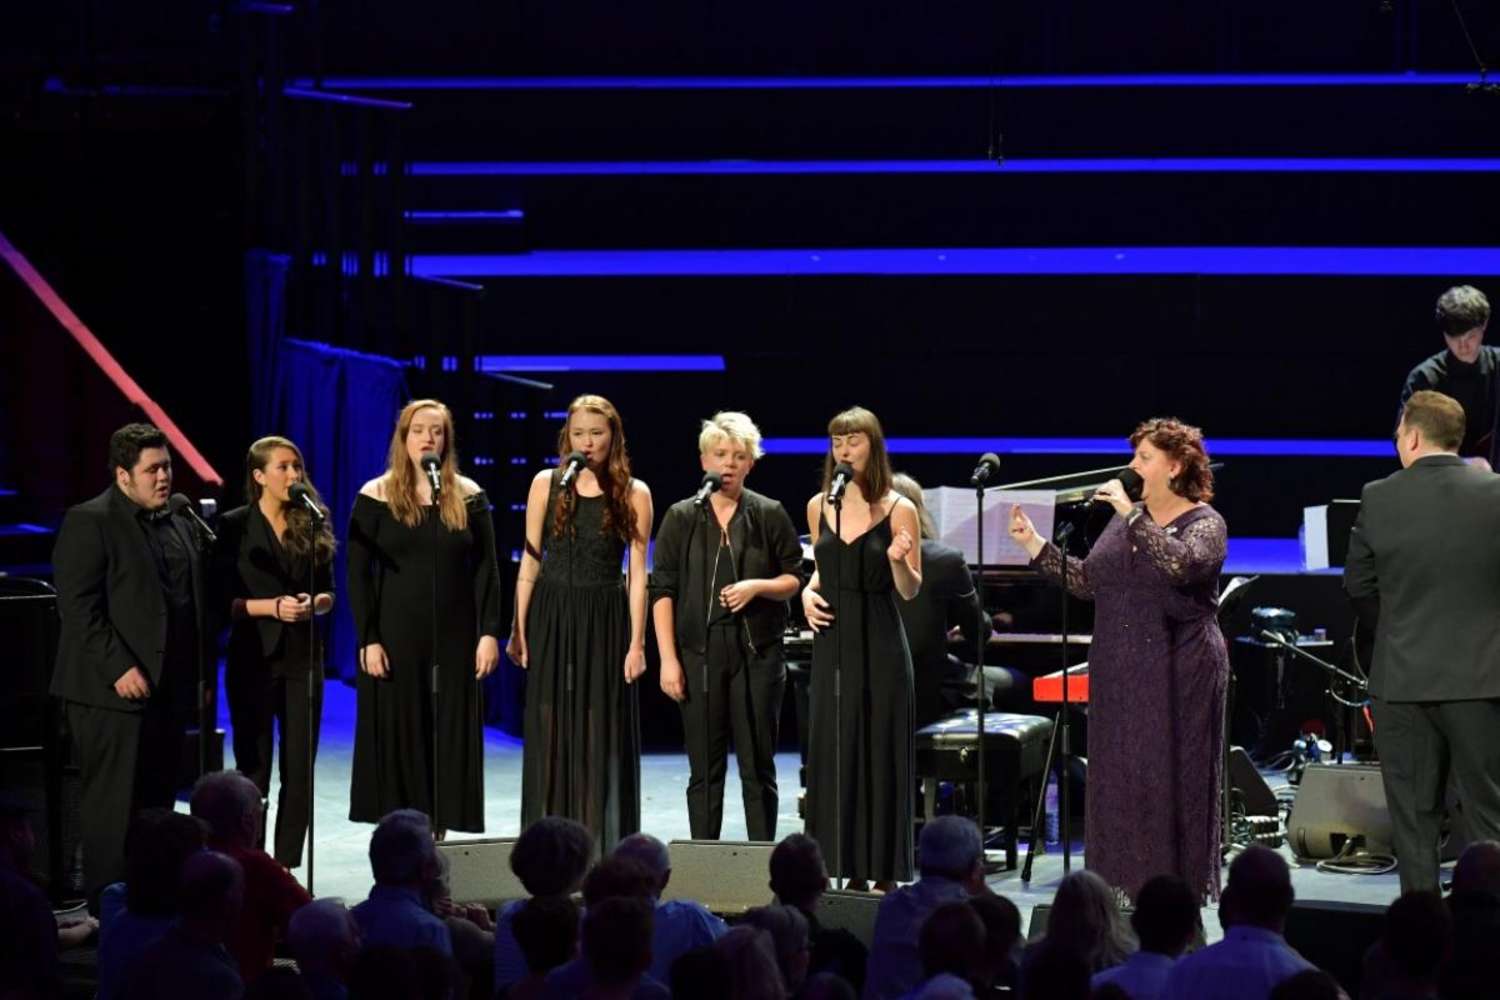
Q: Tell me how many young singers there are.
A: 6